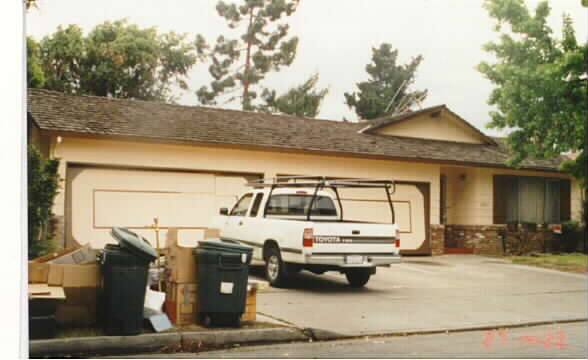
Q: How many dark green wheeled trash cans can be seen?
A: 2